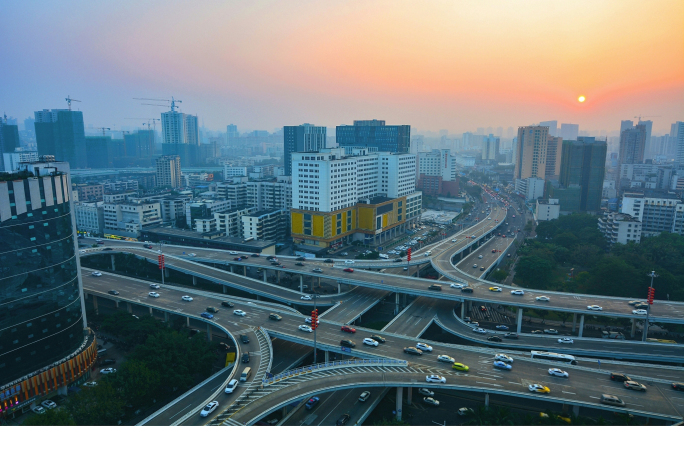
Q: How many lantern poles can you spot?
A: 4